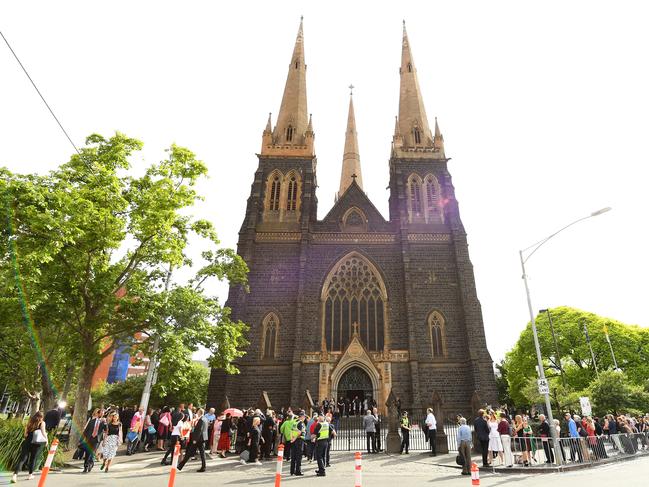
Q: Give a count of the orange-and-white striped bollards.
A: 5